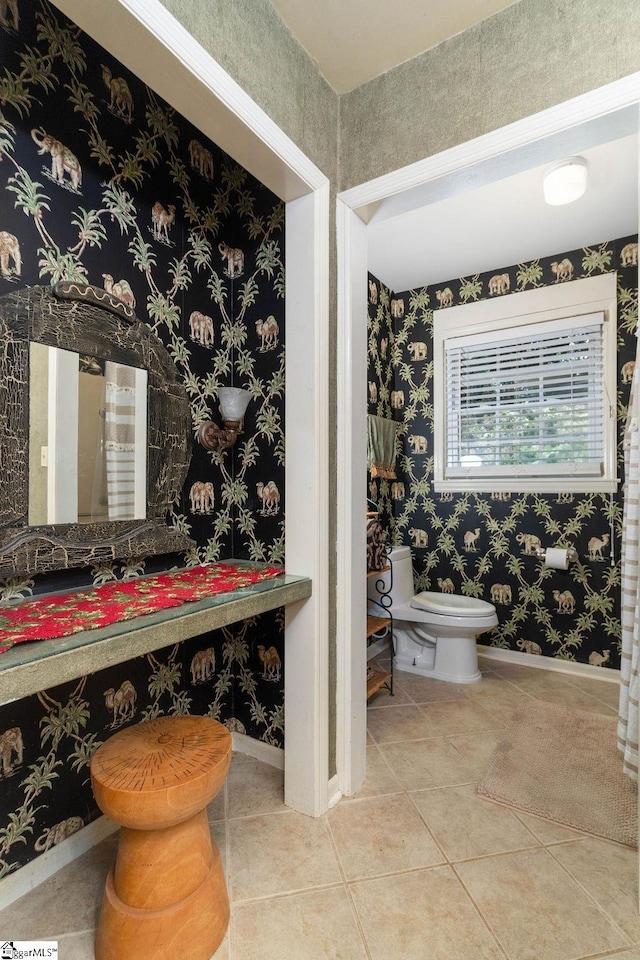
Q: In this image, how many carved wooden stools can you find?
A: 1